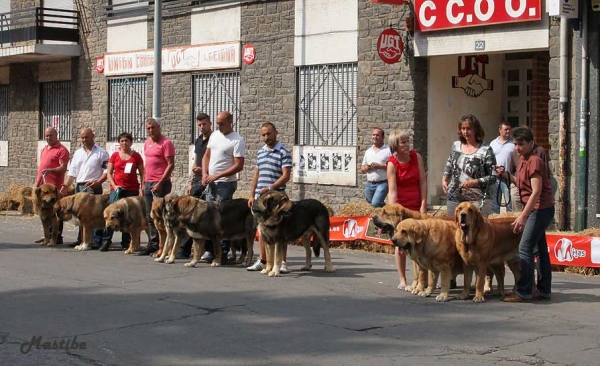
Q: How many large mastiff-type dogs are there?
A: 10